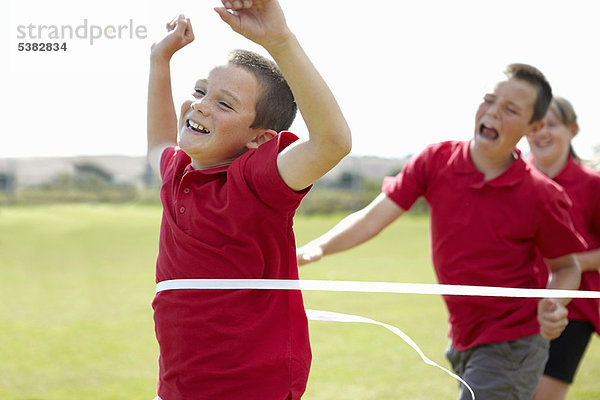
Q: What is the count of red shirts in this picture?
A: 3